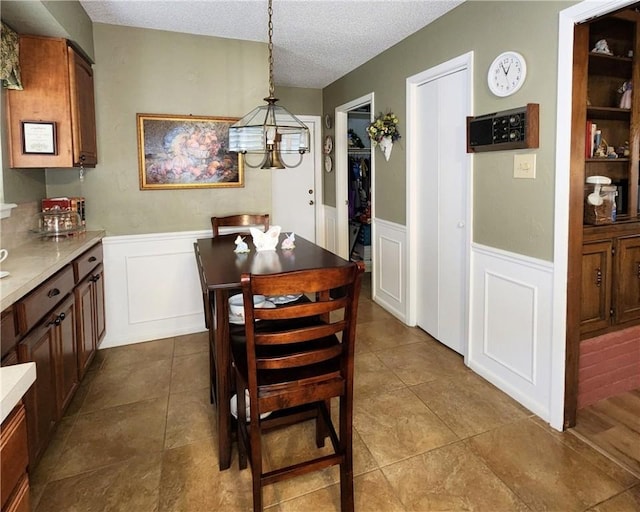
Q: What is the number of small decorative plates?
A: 3